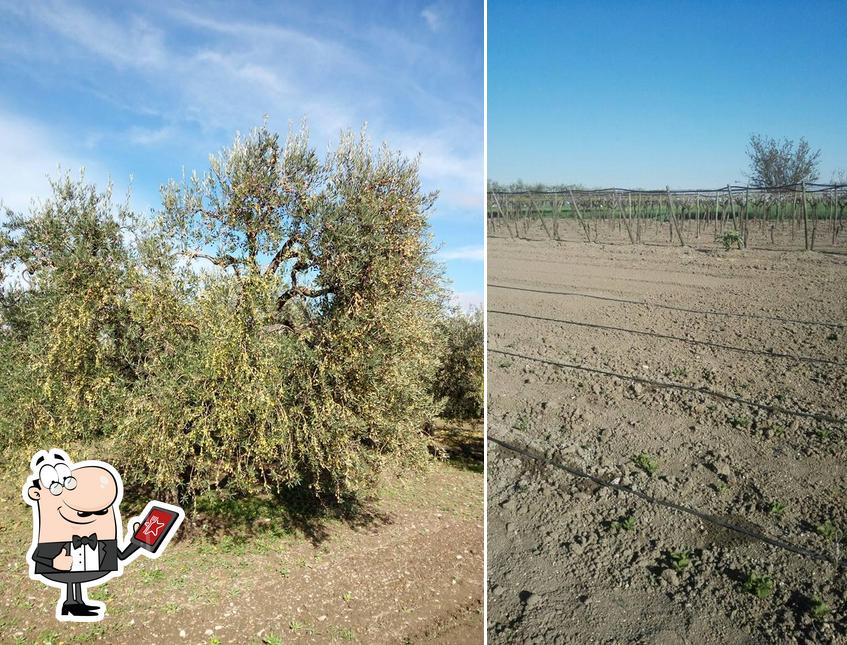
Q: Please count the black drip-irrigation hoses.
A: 4